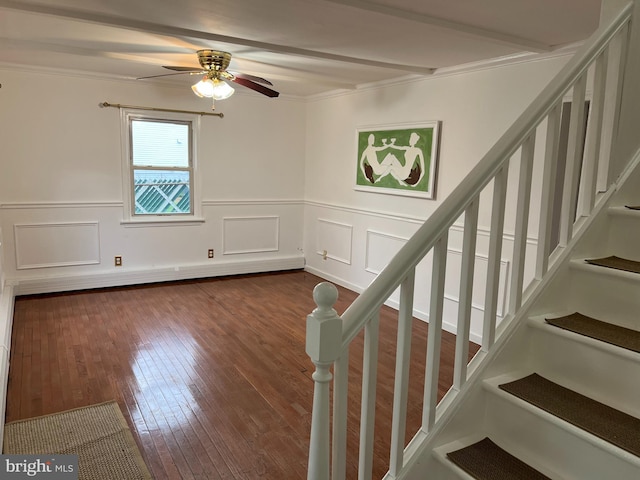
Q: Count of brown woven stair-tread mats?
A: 5